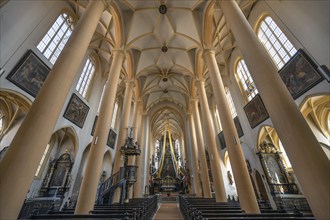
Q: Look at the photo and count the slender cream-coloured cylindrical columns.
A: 10